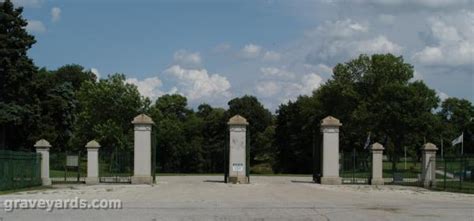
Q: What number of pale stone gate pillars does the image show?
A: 7